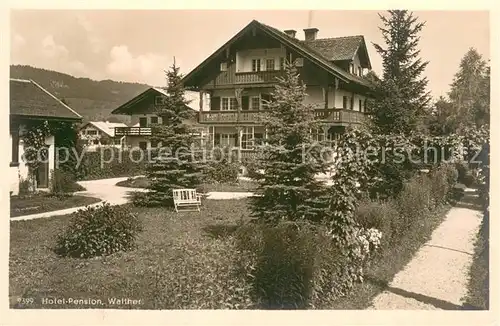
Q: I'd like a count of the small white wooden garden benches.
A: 1